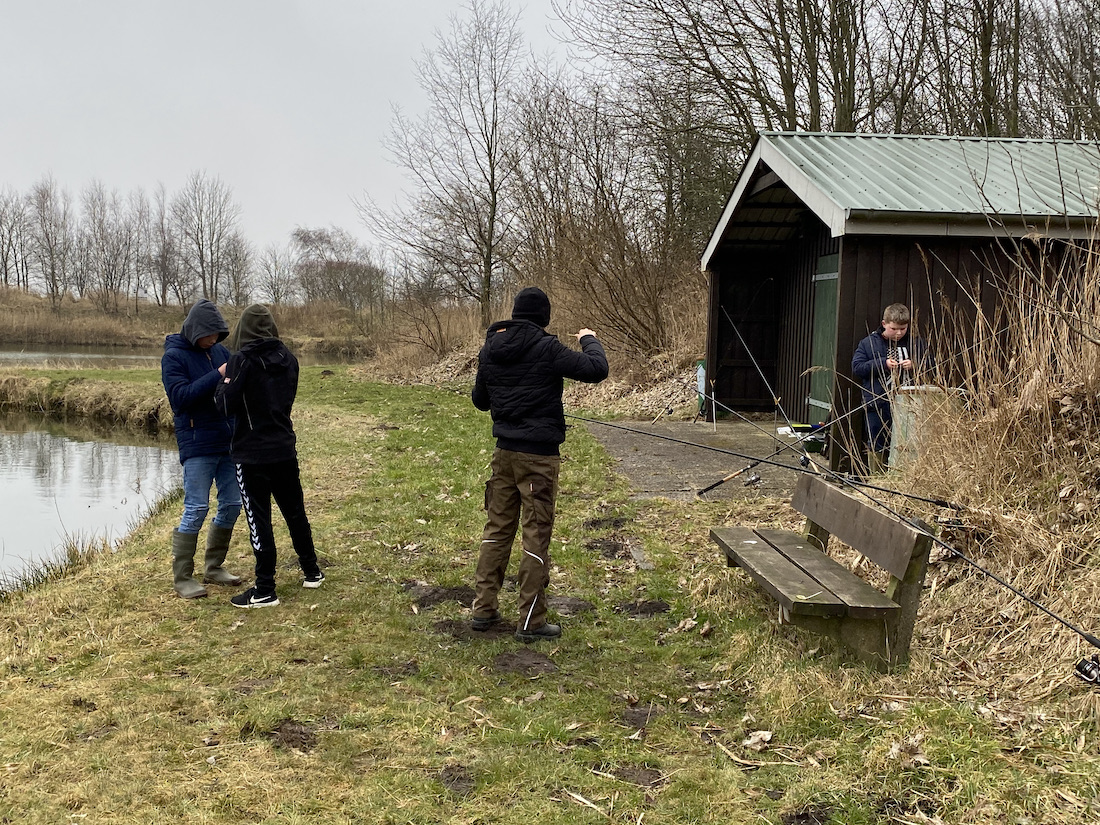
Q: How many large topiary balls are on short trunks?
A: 0